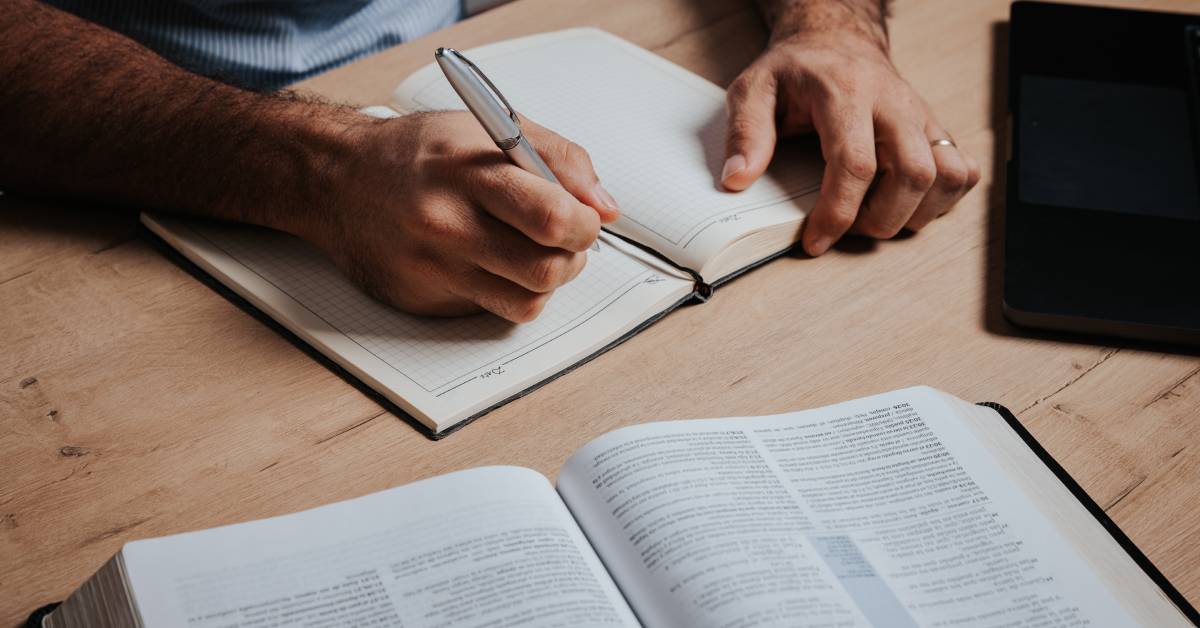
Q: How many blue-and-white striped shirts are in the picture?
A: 1